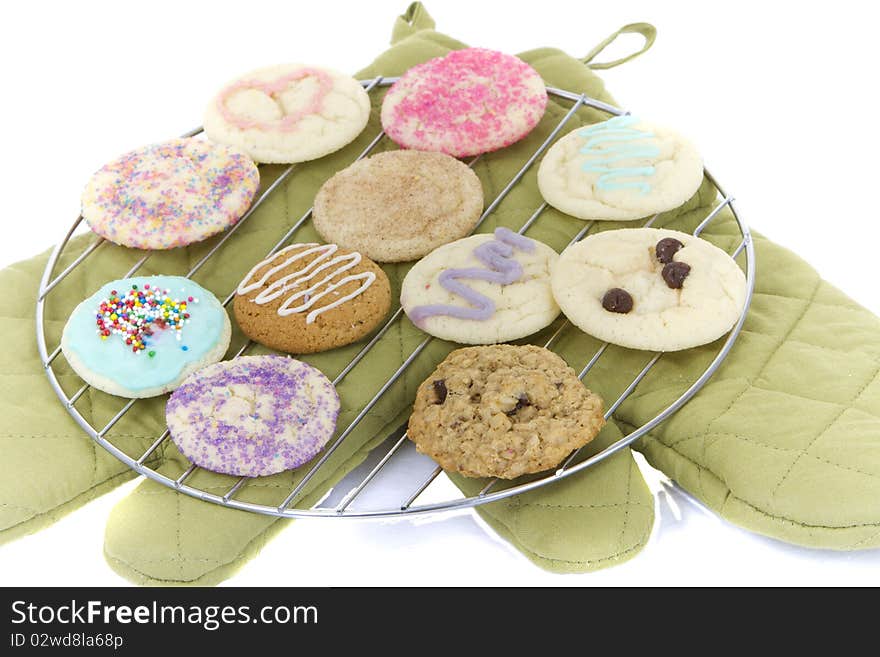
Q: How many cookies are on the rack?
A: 11